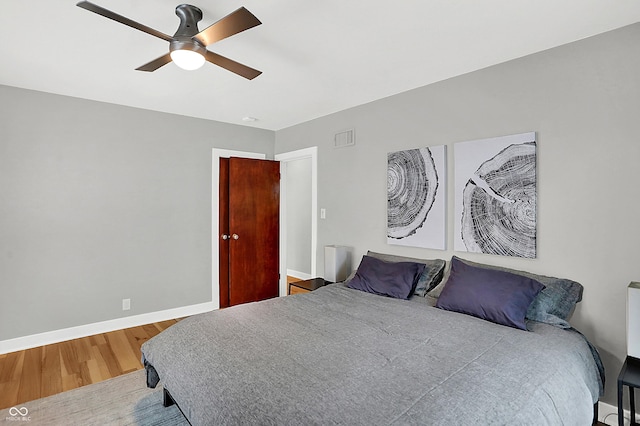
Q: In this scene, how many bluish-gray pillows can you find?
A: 2